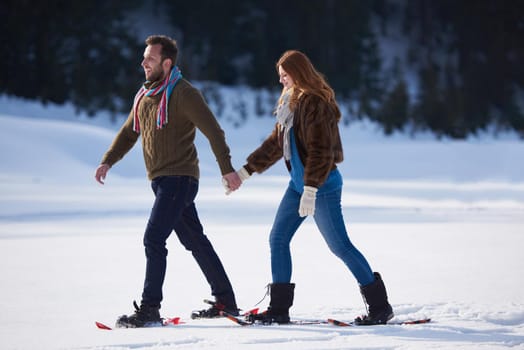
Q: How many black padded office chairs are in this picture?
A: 0